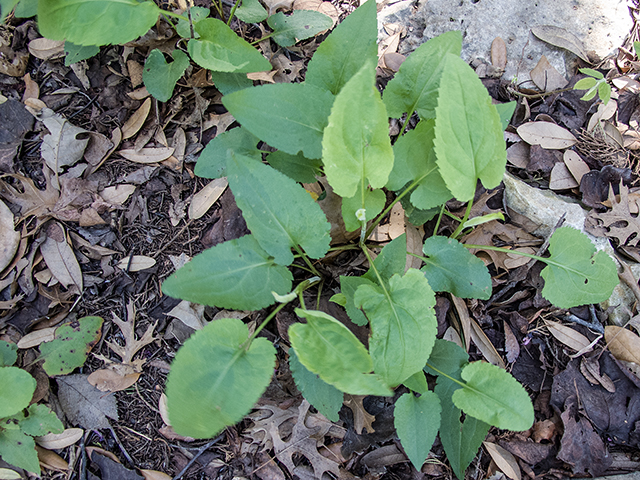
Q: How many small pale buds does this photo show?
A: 1